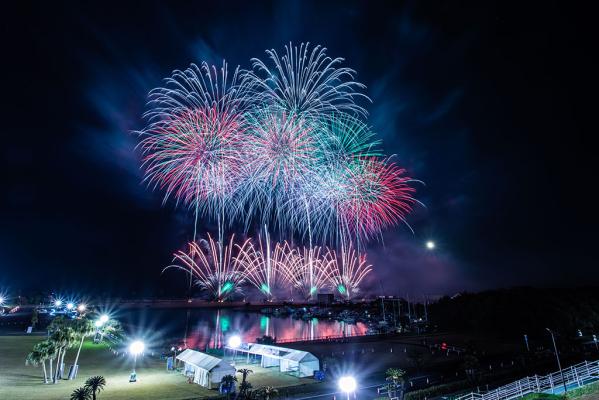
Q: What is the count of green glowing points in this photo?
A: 4